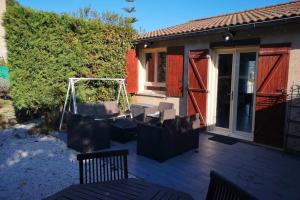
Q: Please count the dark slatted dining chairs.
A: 2